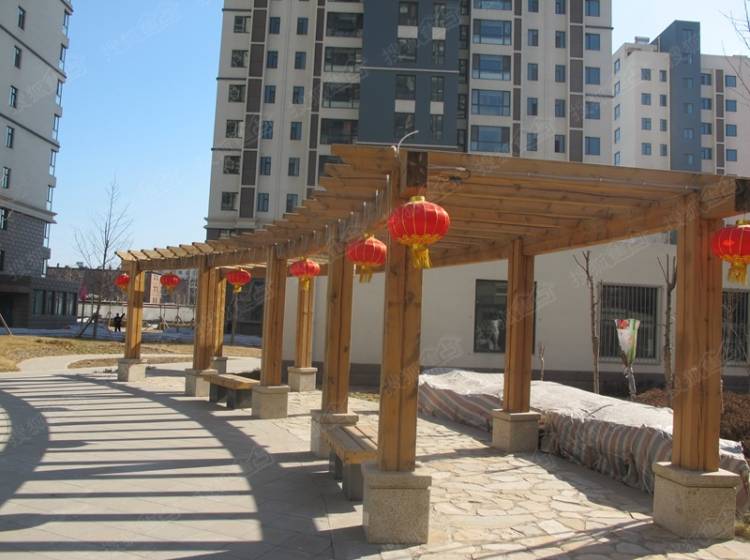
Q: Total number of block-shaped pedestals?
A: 9